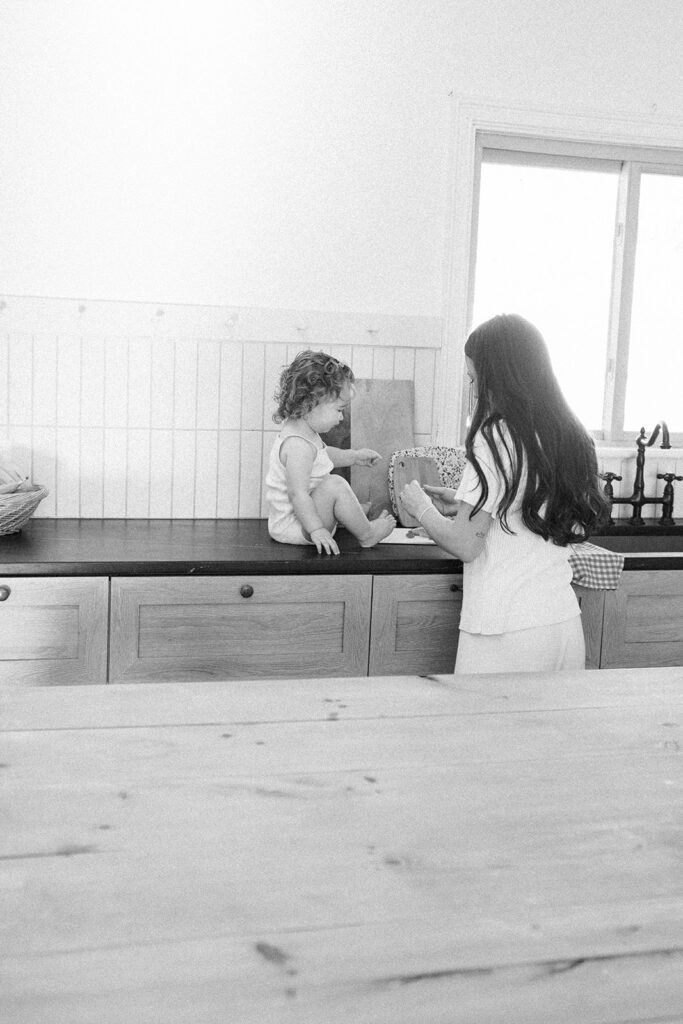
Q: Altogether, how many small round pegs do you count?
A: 6